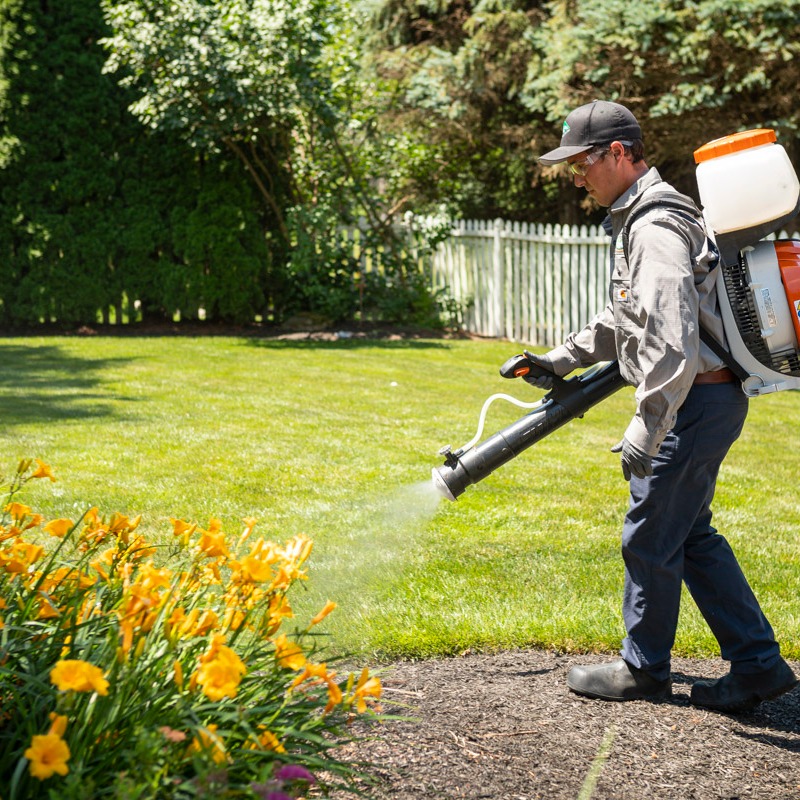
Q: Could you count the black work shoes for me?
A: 2